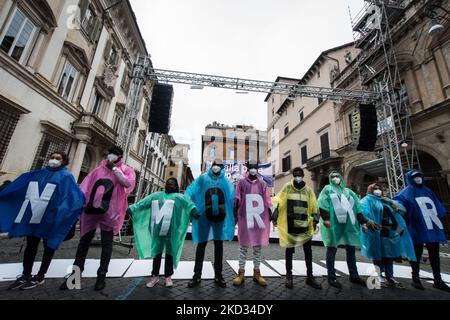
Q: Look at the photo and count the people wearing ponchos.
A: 9